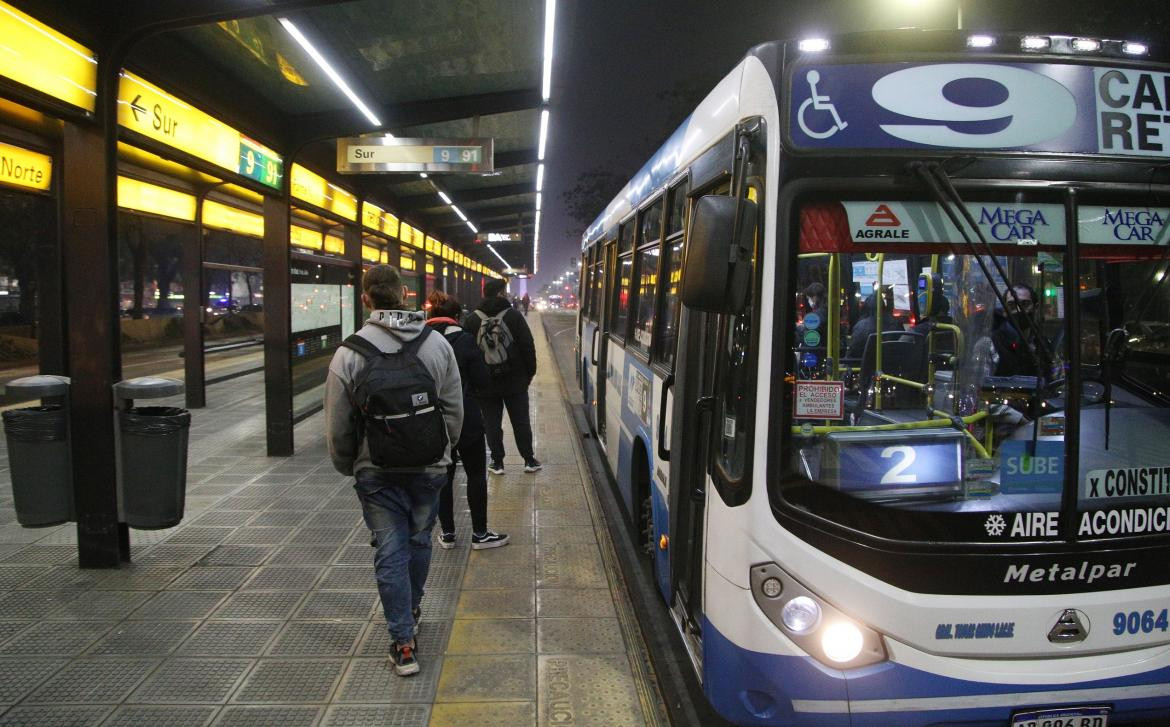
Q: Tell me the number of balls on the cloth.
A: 0